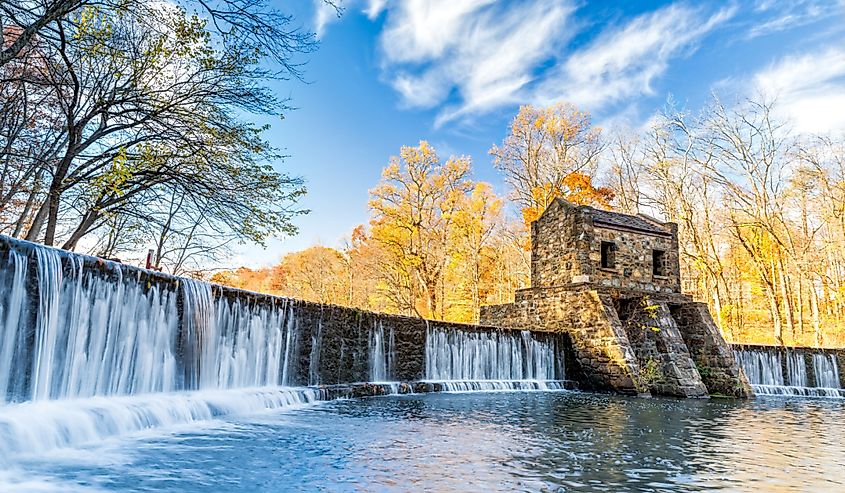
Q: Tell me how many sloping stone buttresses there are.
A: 3